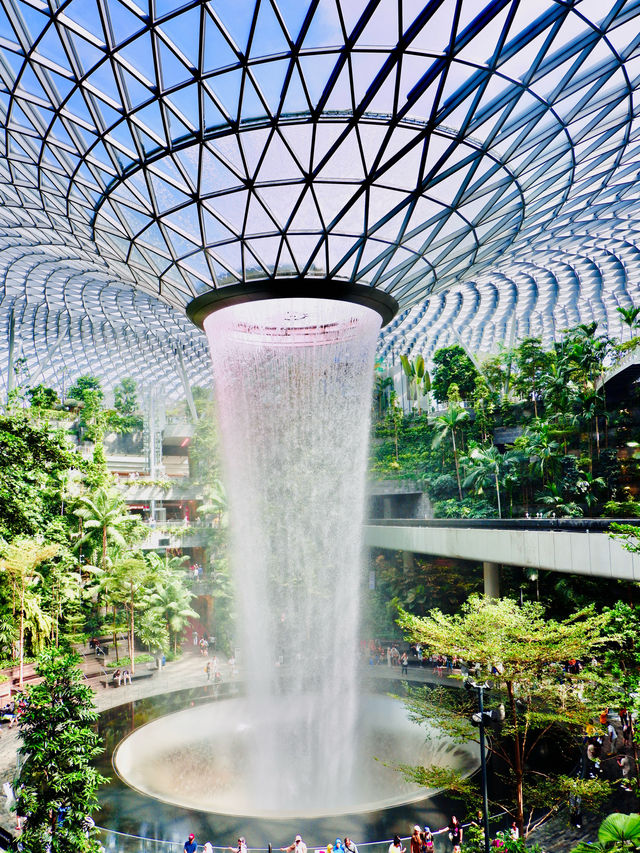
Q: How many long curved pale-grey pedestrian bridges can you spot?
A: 1